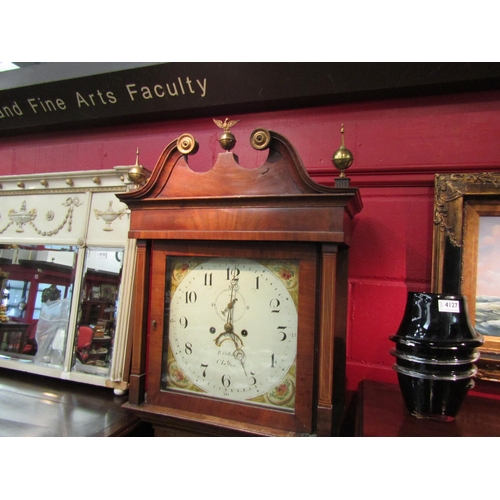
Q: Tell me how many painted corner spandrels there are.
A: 4